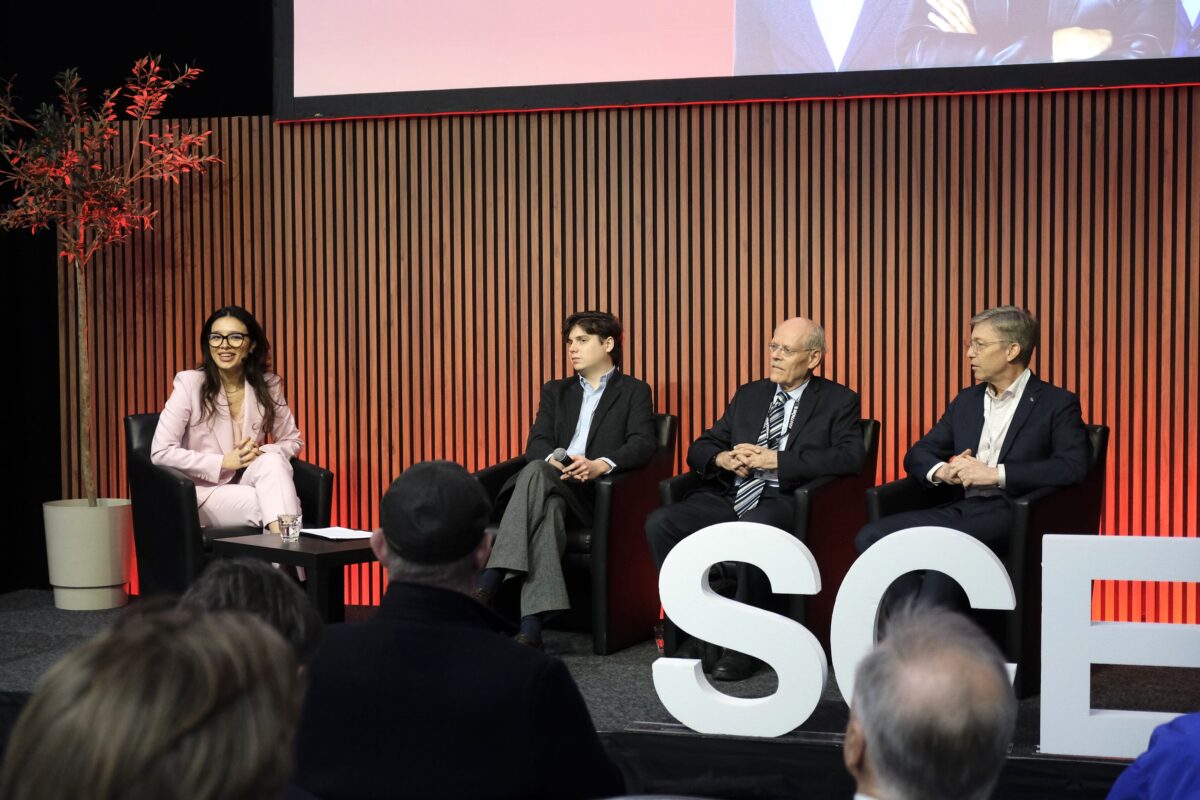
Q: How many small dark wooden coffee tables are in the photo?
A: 1